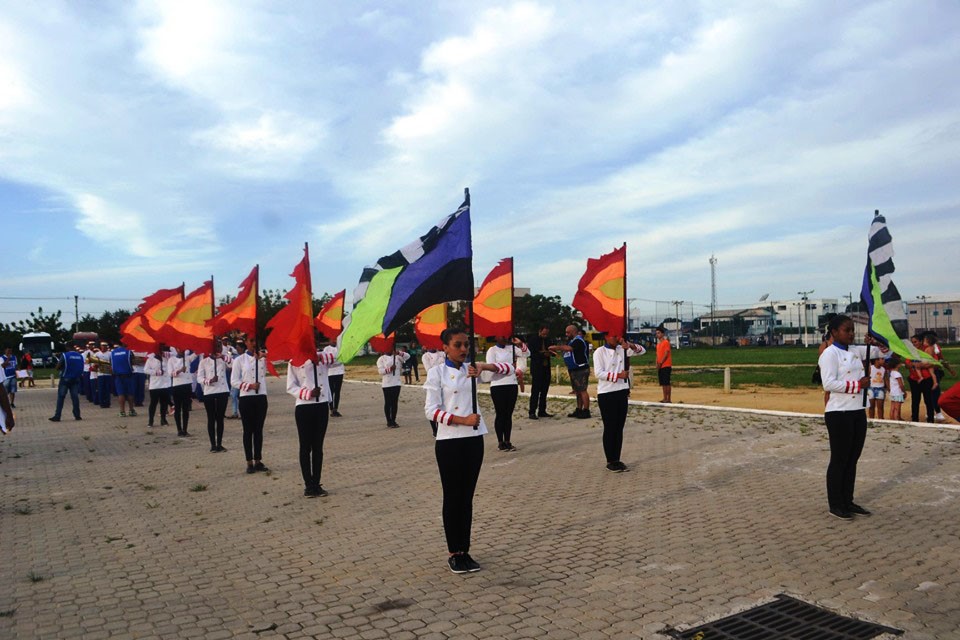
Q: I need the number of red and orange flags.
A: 10